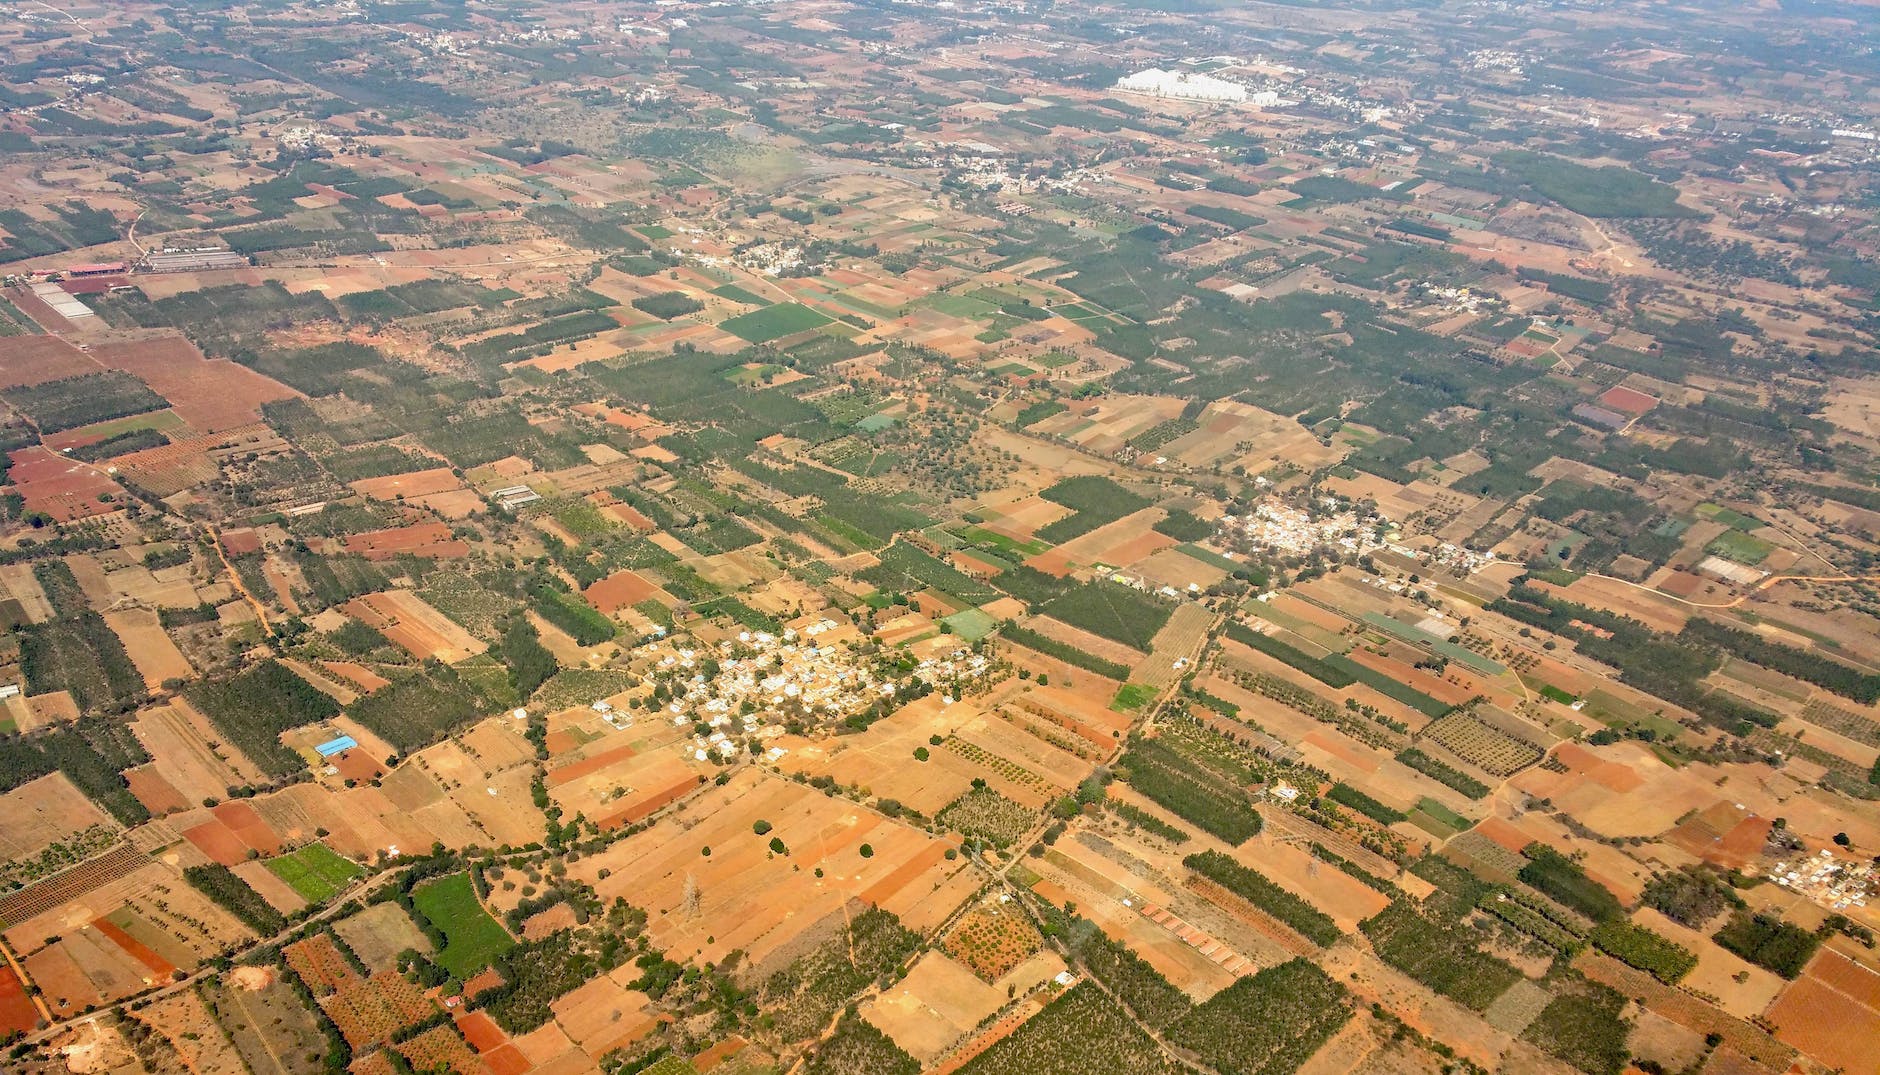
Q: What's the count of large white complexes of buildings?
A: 1